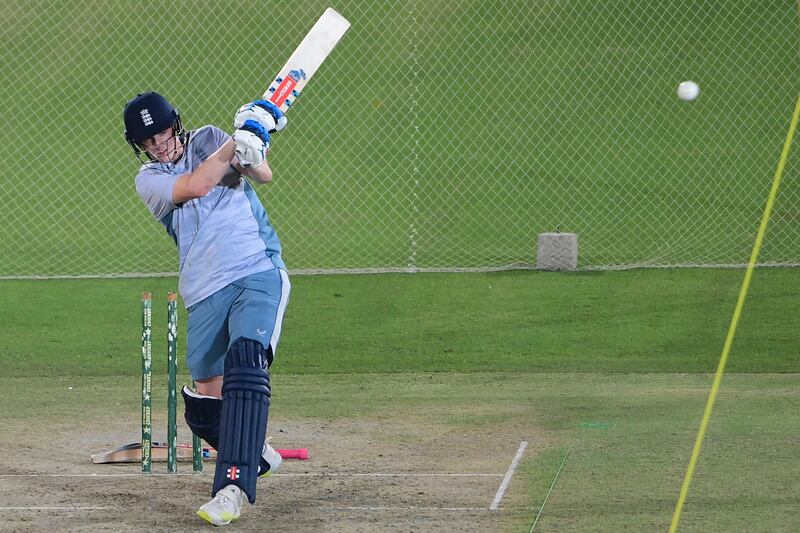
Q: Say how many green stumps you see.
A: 3